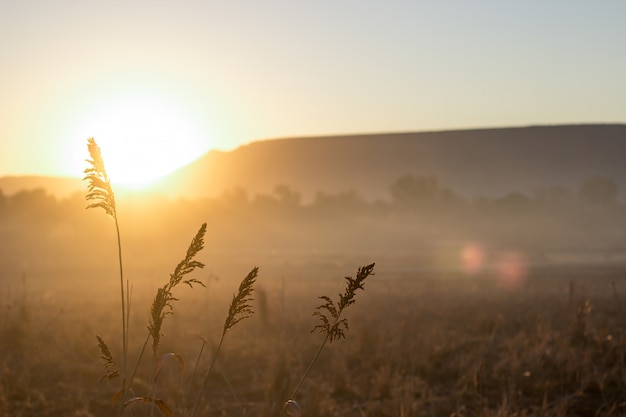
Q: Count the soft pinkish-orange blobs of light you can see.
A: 2